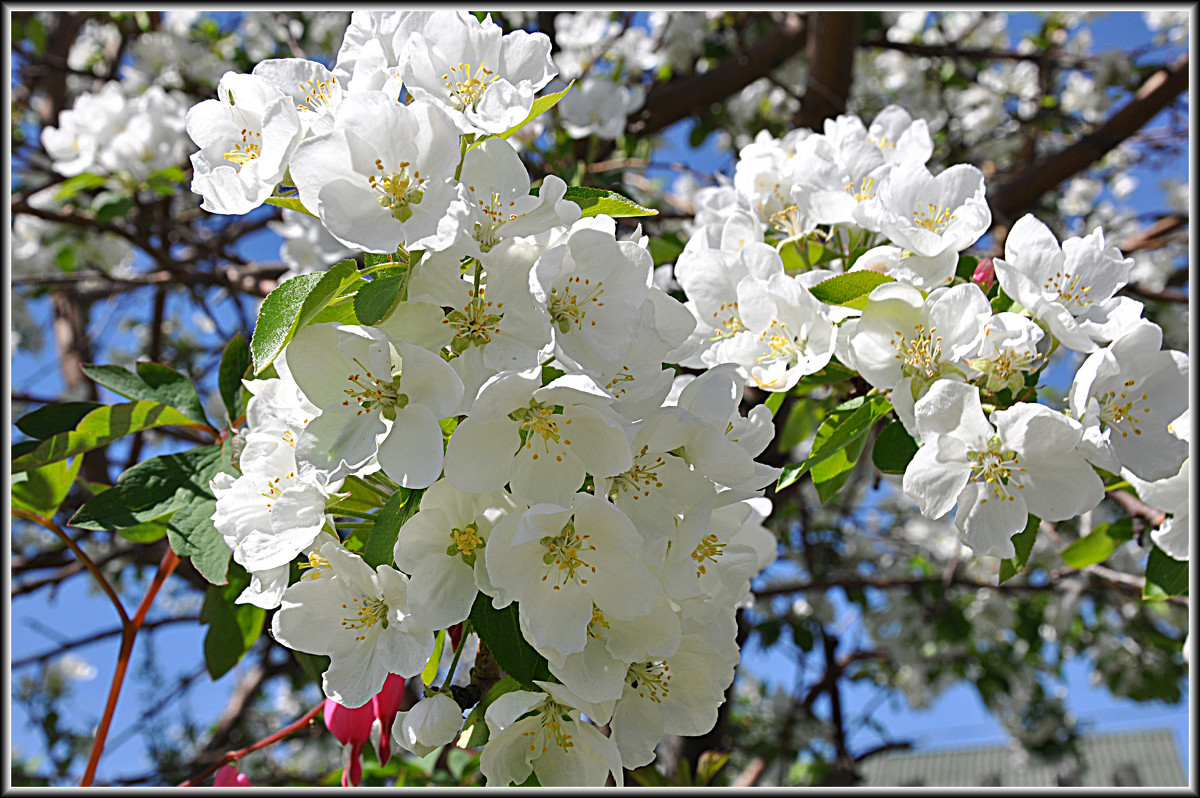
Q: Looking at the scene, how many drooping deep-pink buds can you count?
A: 3